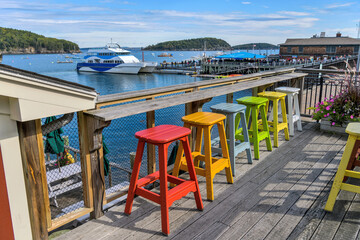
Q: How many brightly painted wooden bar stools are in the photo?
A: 7